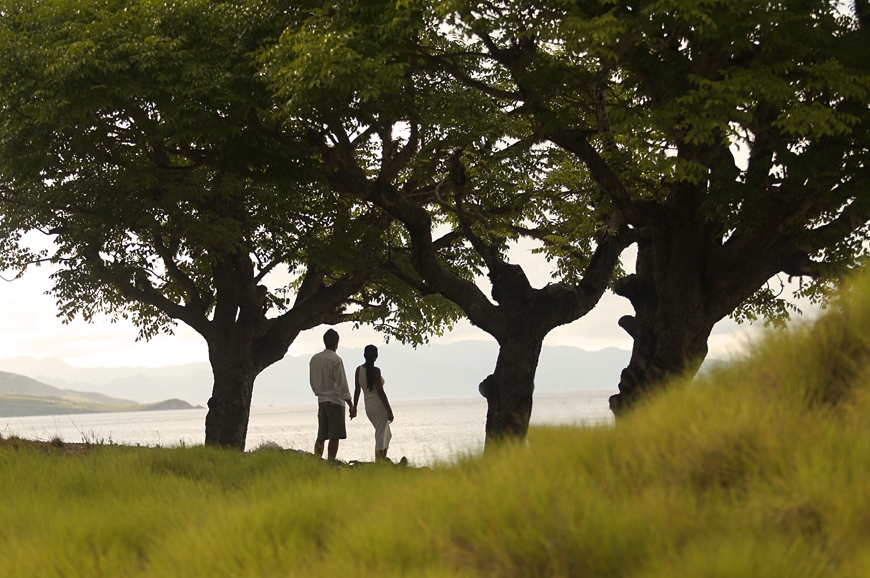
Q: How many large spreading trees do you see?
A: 3